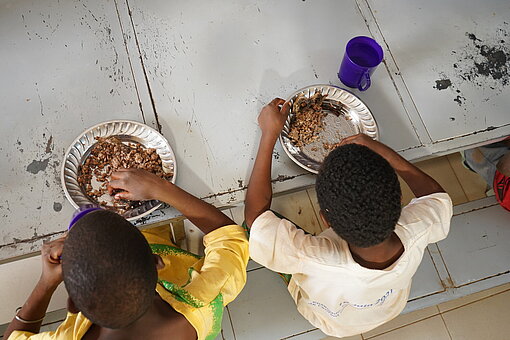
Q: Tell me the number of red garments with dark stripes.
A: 1